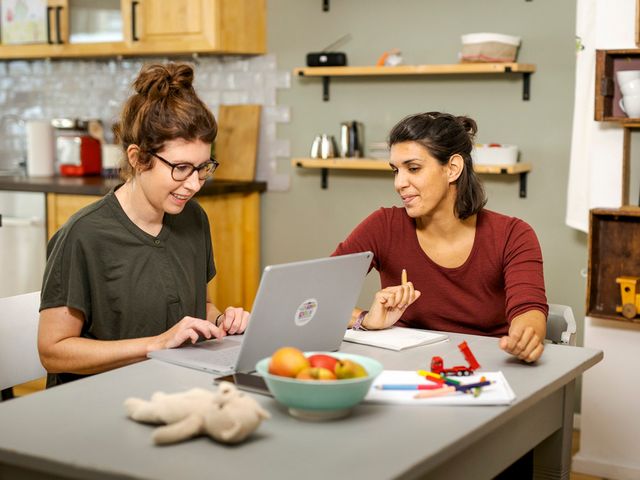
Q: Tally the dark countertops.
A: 1